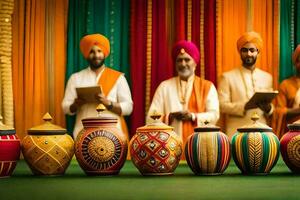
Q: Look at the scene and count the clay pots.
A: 7